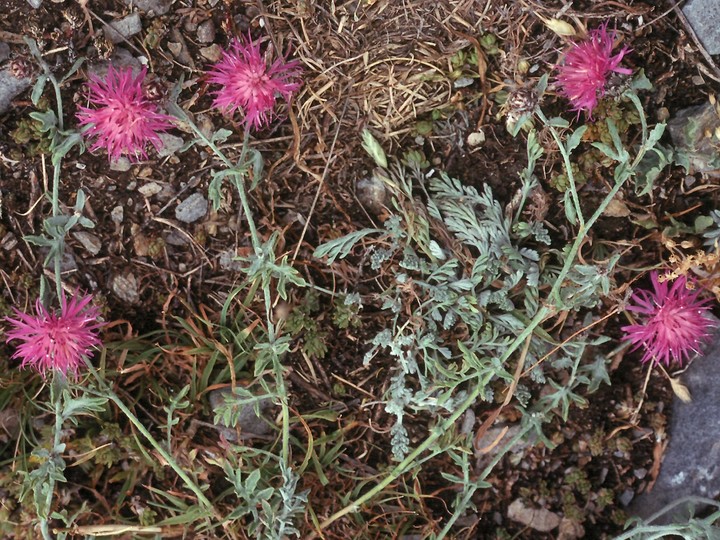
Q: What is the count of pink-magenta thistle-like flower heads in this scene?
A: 5